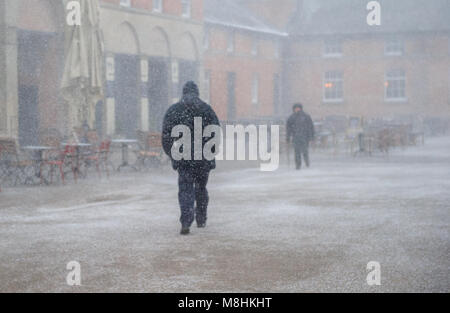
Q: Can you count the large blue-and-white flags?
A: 0